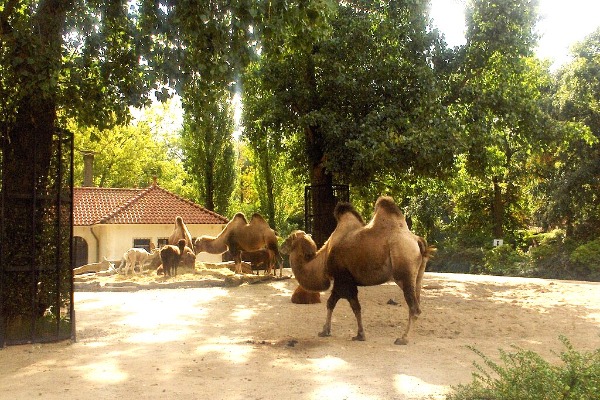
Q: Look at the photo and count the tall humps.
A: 5